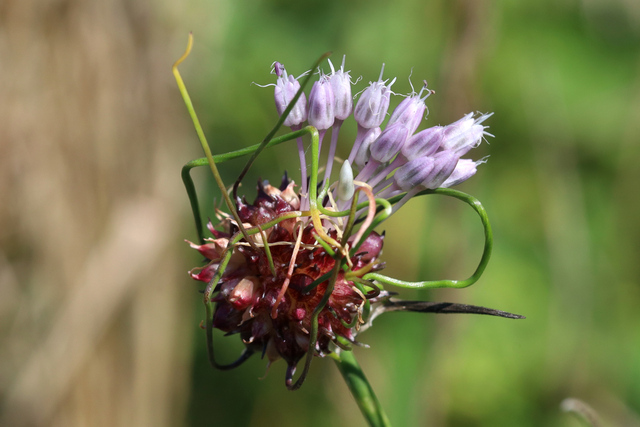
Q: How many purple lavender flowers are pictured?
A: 12